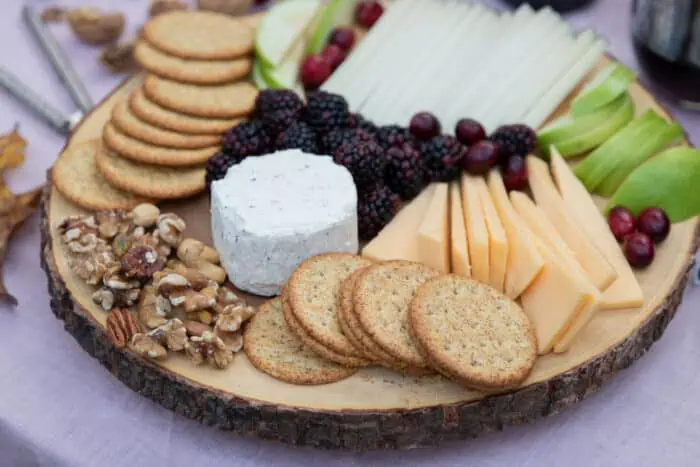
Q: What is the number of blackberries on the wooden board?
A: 13